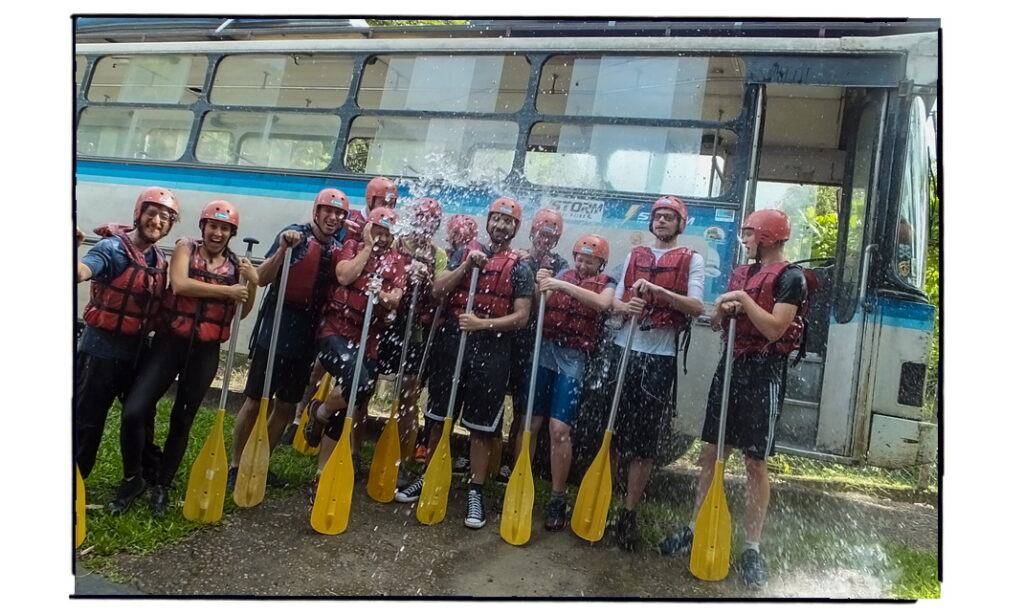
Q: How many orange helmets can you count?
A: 12